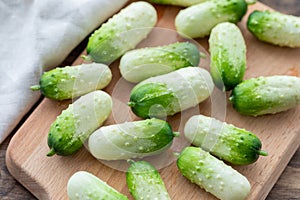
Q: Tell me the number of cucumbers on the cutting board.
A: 15